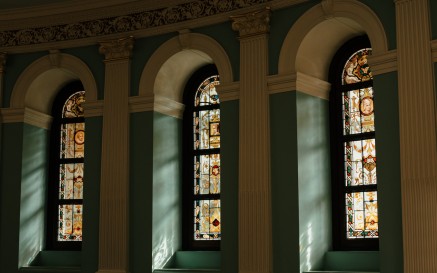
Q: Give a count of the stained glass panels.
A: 12